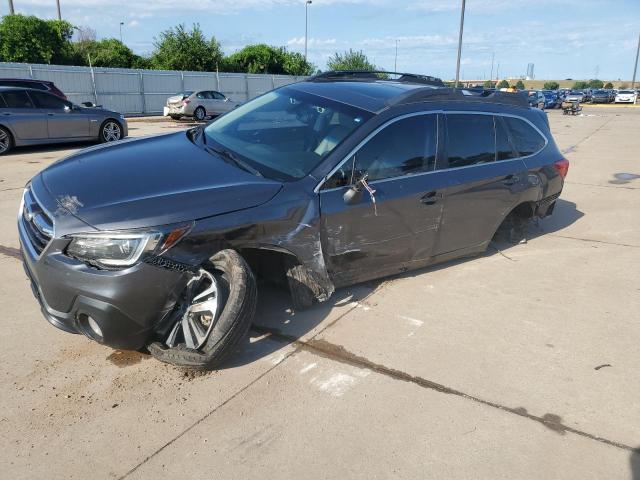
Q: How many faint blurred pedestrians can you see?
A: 0